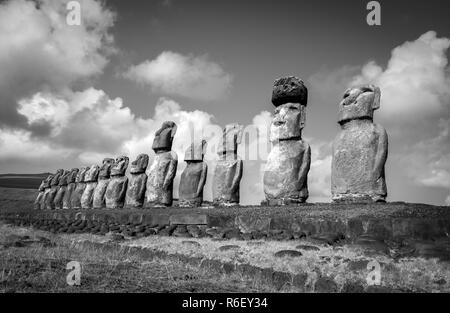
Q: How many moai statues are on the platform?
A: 15